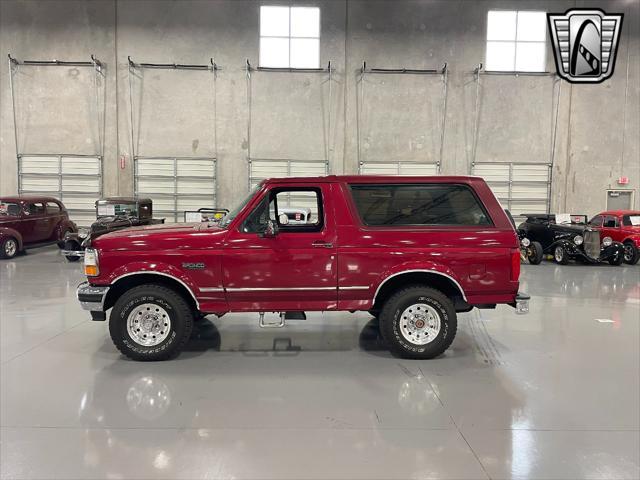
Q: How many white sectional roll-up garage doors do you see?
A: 5